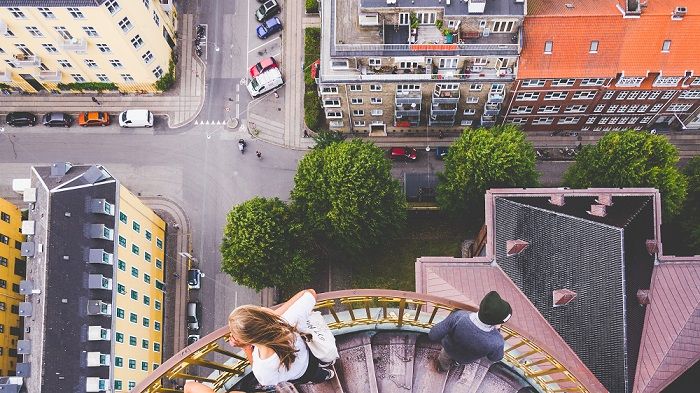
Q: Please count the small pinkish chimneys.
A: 7